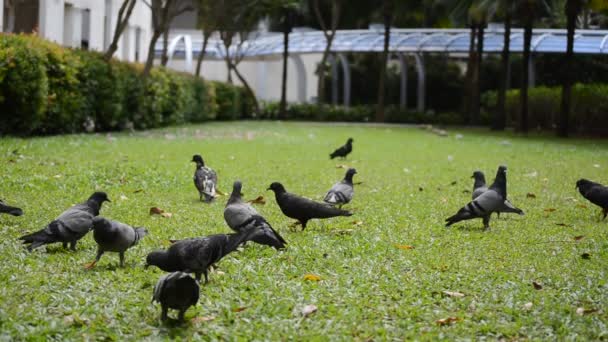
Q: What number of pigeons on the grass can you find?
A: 13